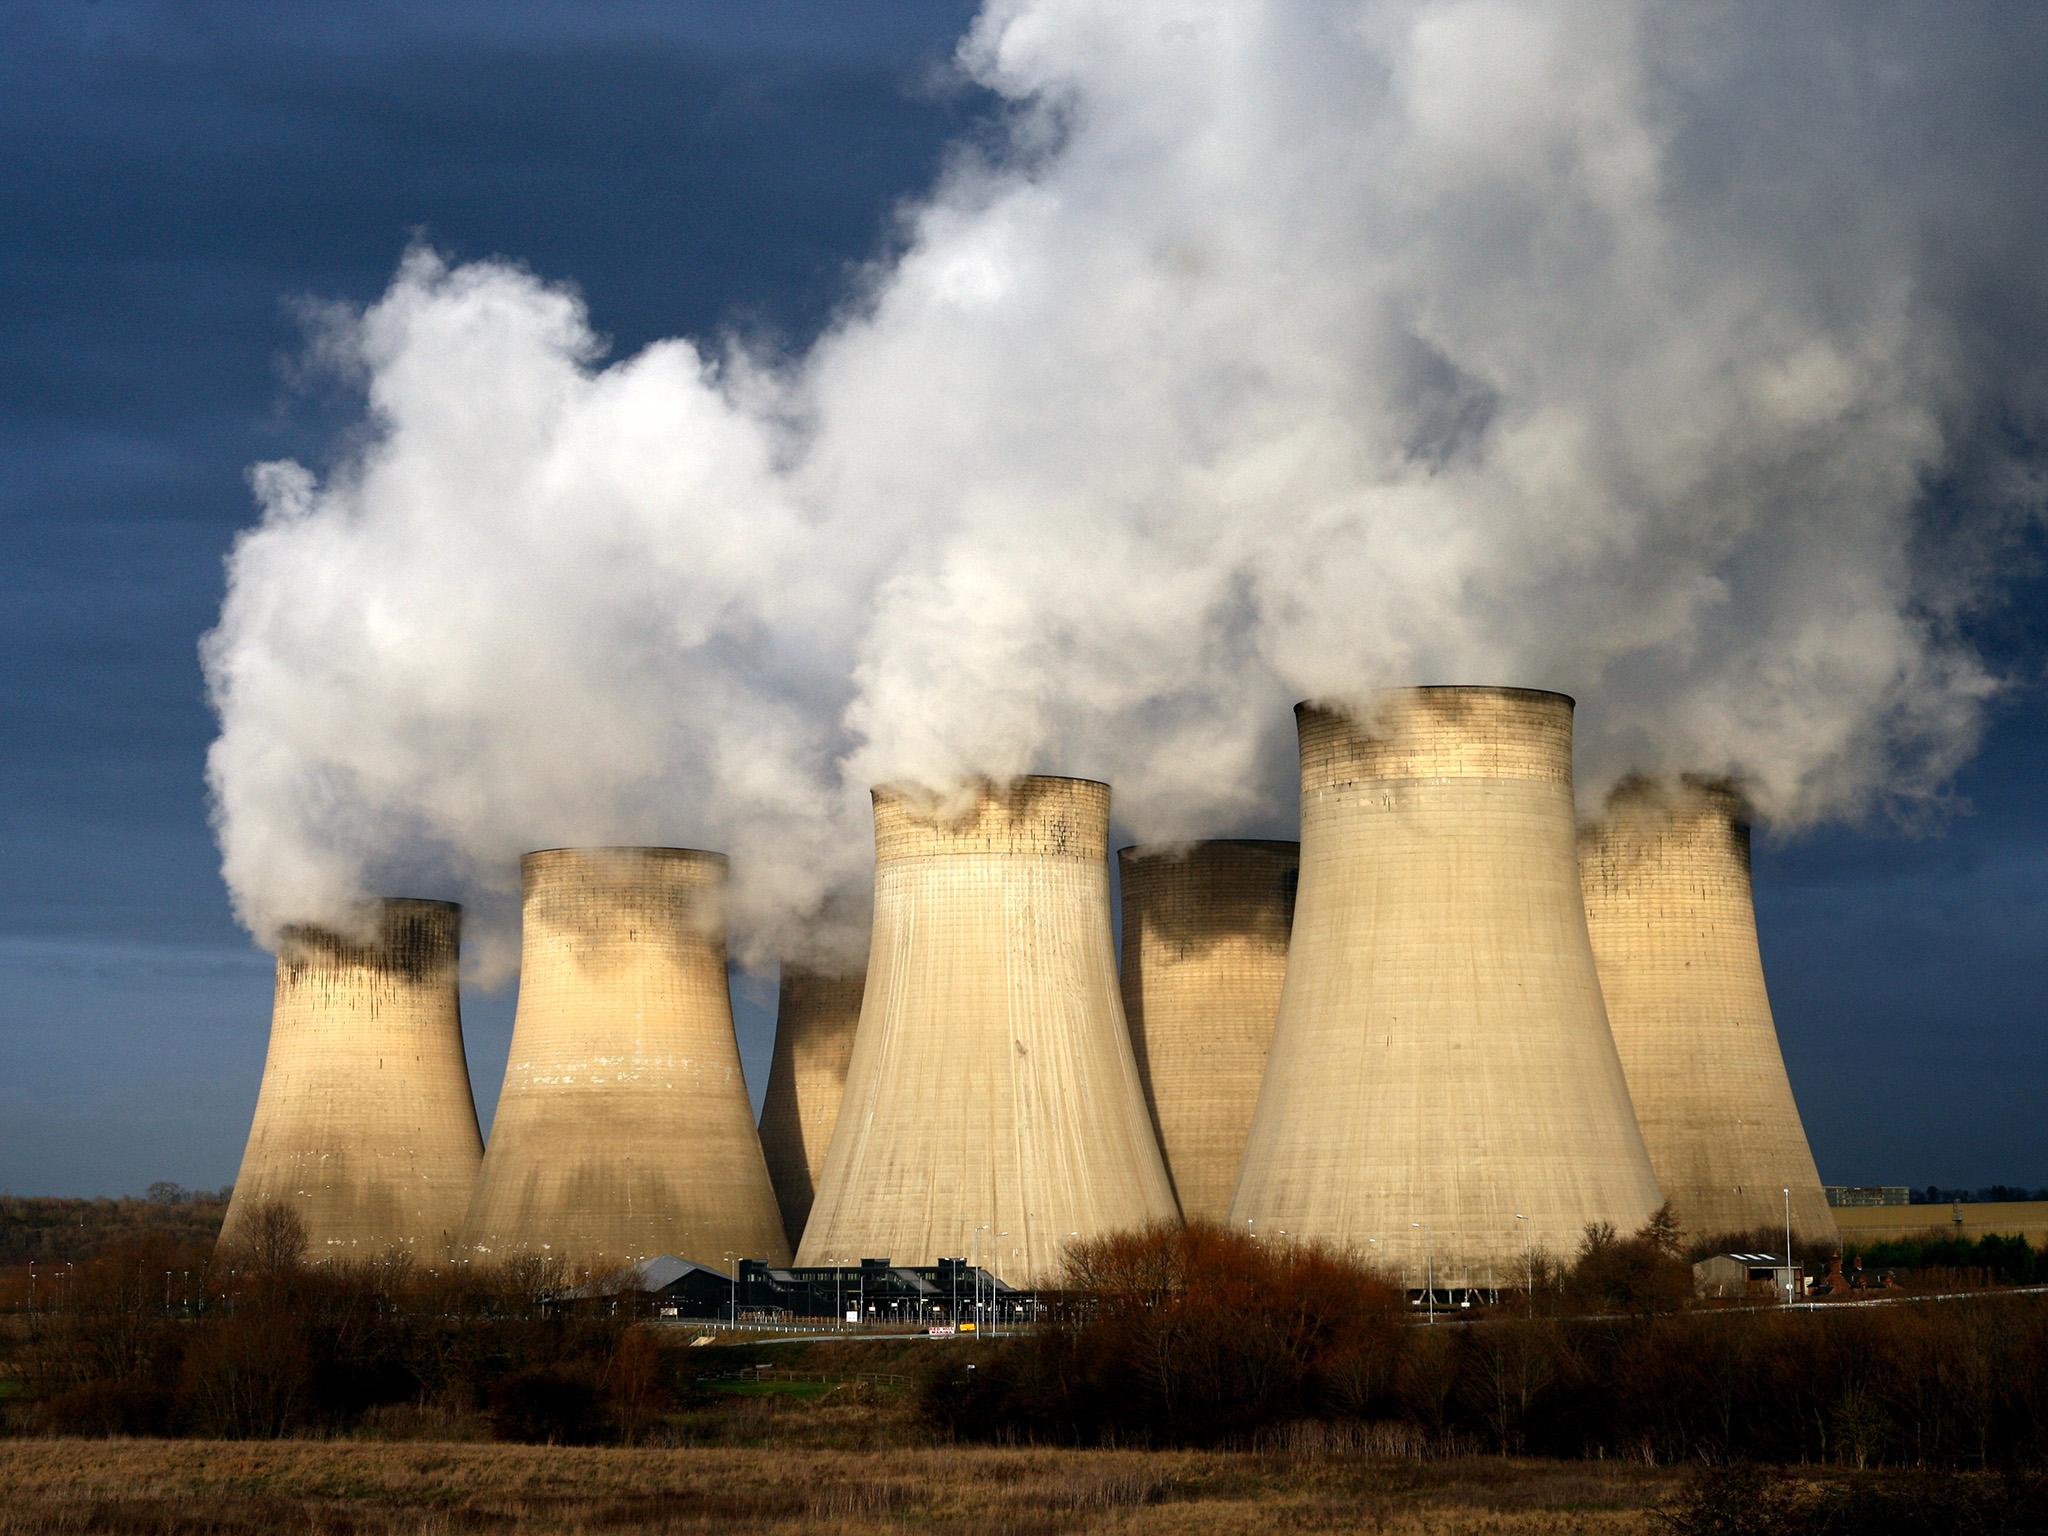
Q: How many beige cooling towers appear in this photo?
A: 7